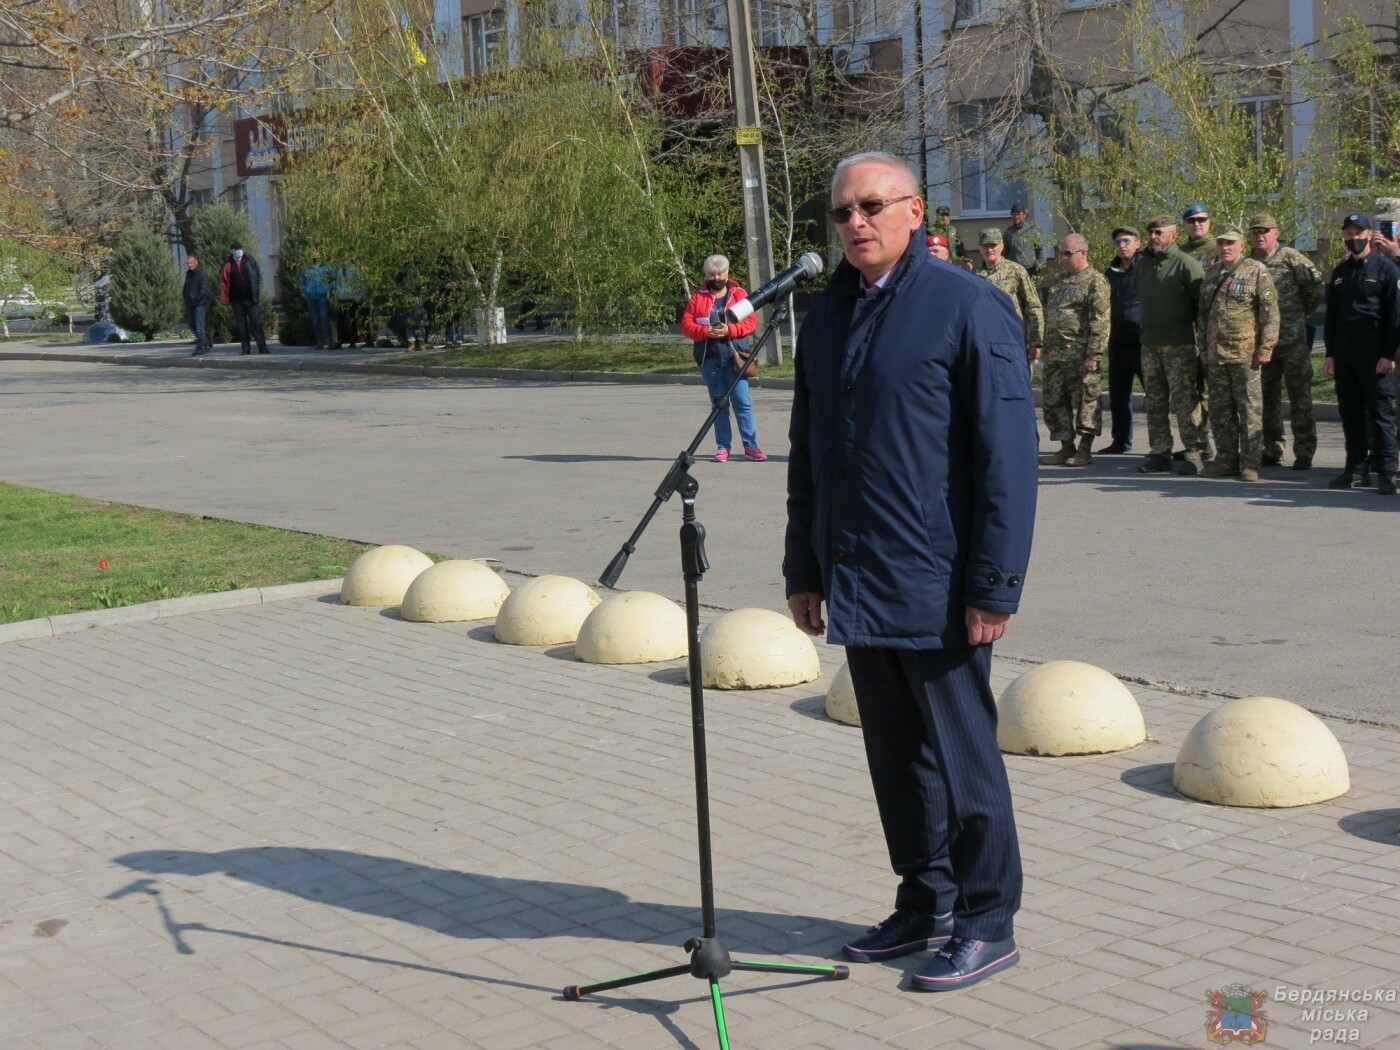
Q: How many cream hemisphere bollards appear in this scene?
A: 8